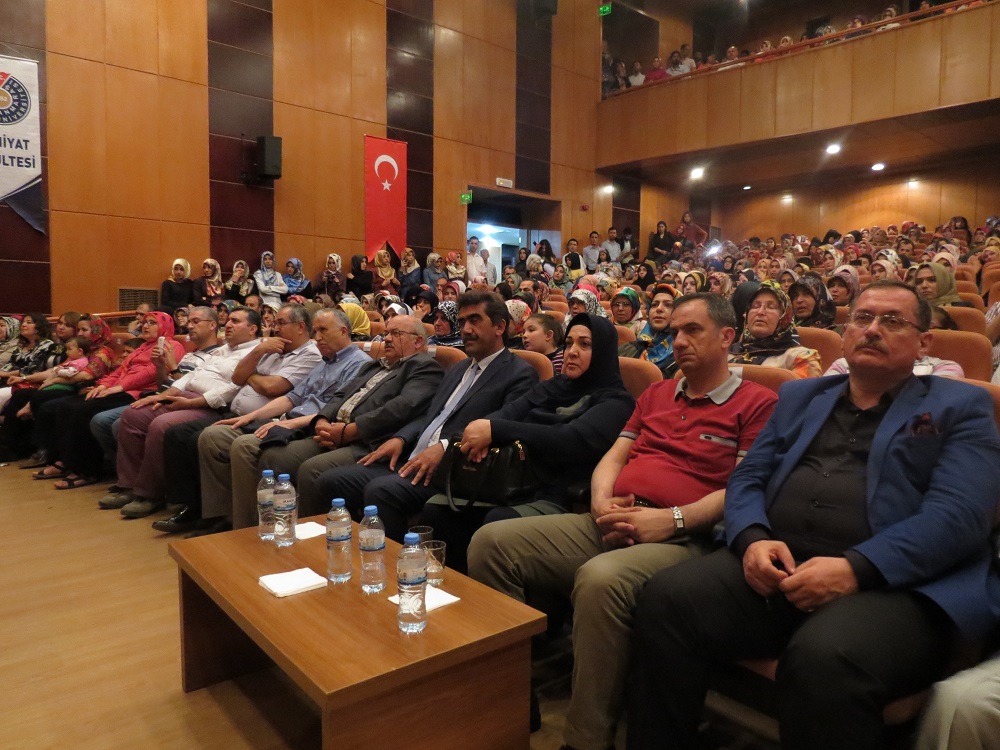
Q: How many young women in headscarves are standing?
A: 11